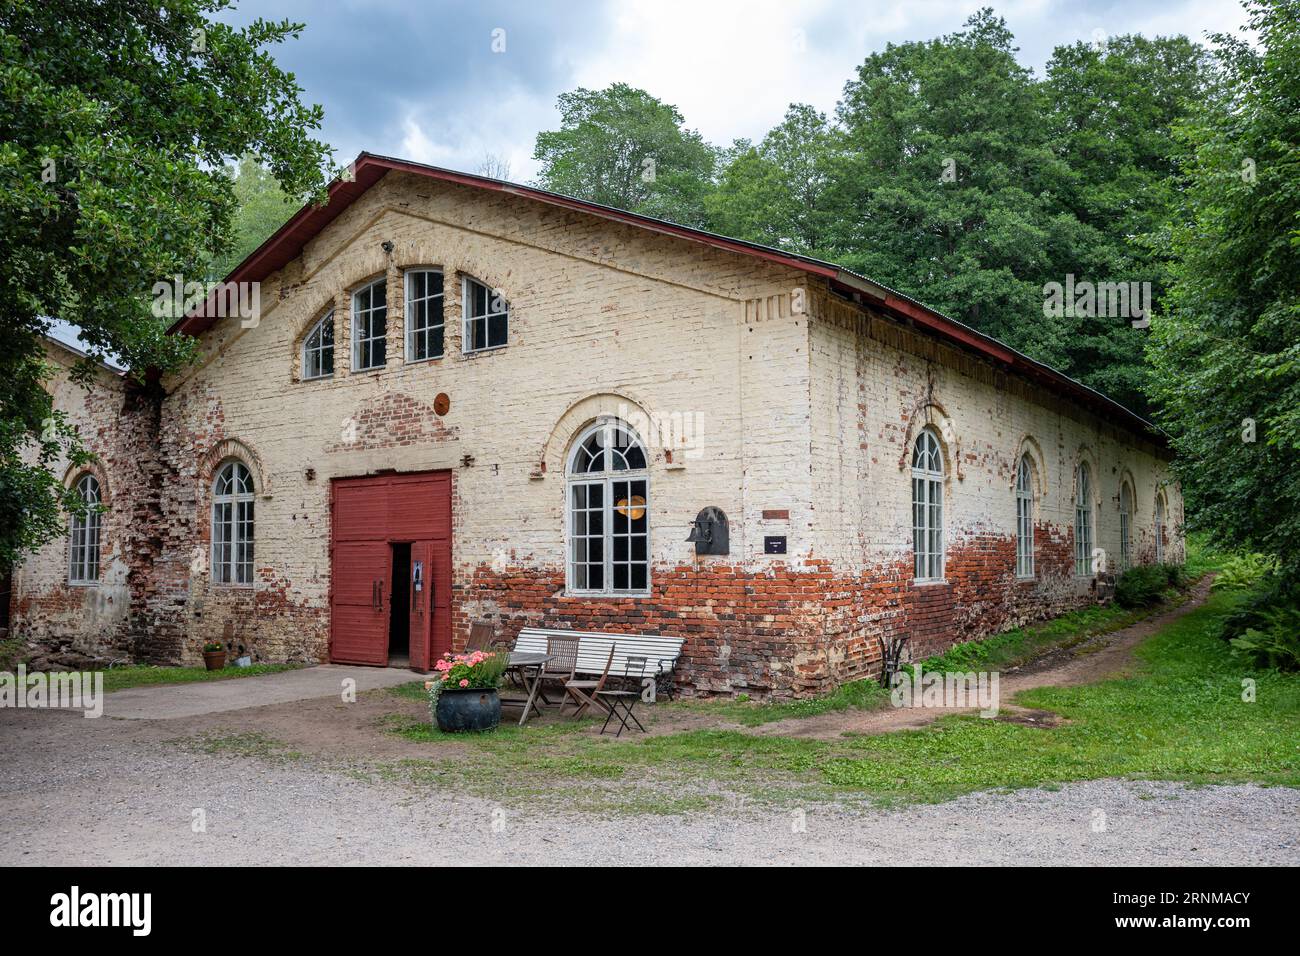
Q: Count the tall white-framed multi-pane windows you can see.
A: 8